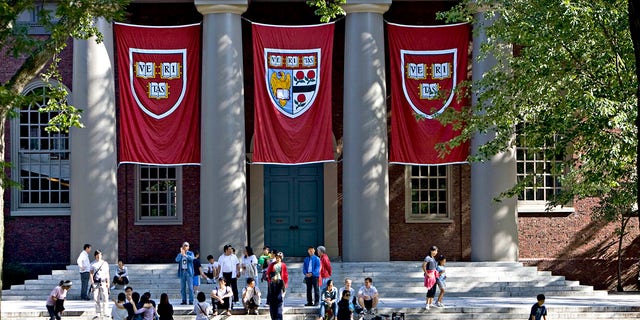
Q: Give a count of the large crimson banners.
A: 3